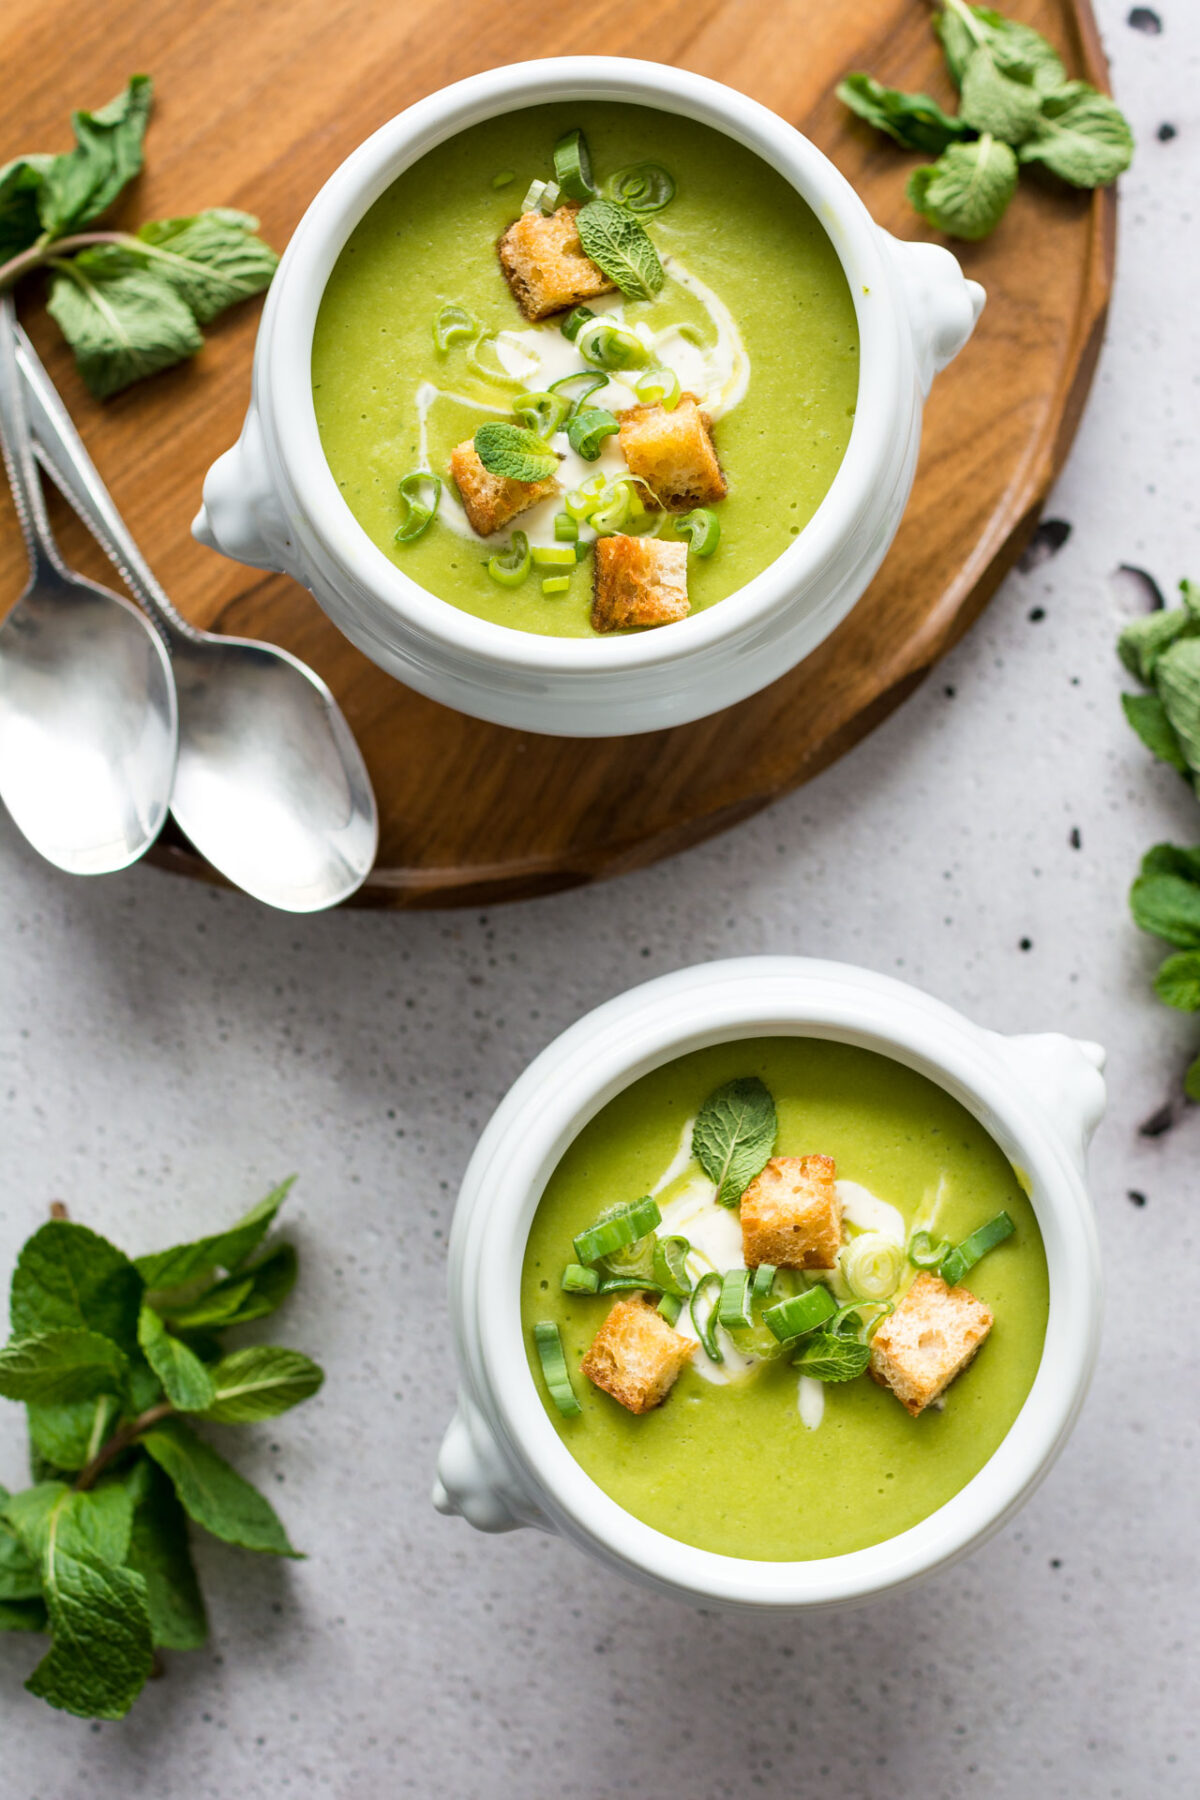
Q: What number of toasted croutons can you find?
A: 7